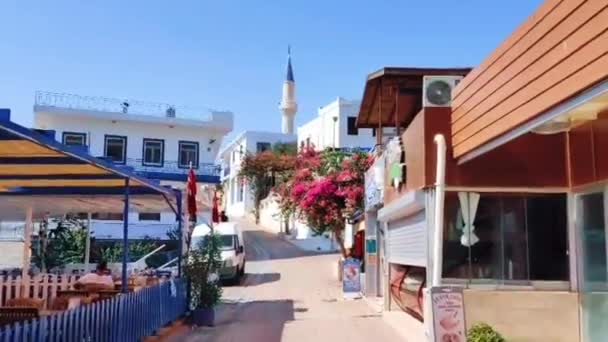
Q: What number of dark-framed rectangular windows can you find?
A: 4